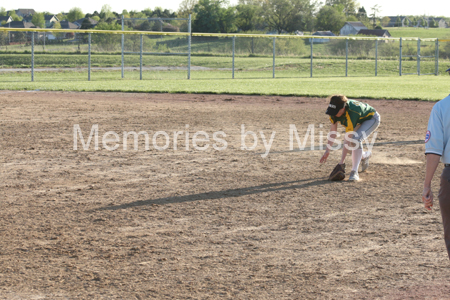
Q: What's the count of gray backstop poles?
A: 13